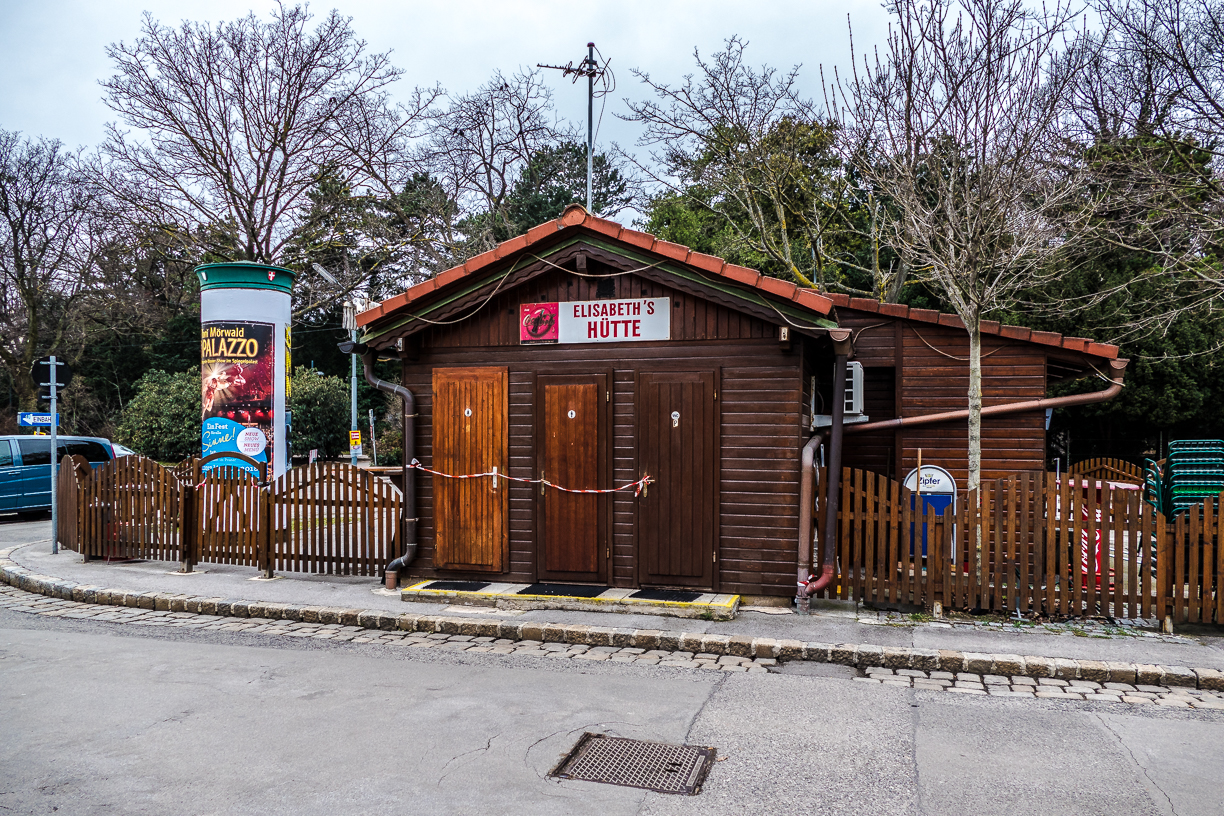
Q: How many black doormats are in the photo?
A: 3